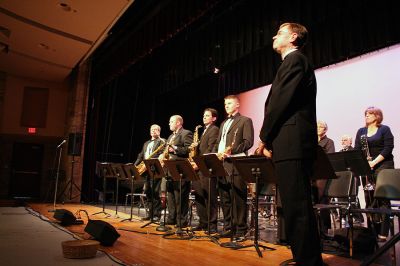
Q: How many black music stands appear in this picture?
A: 9